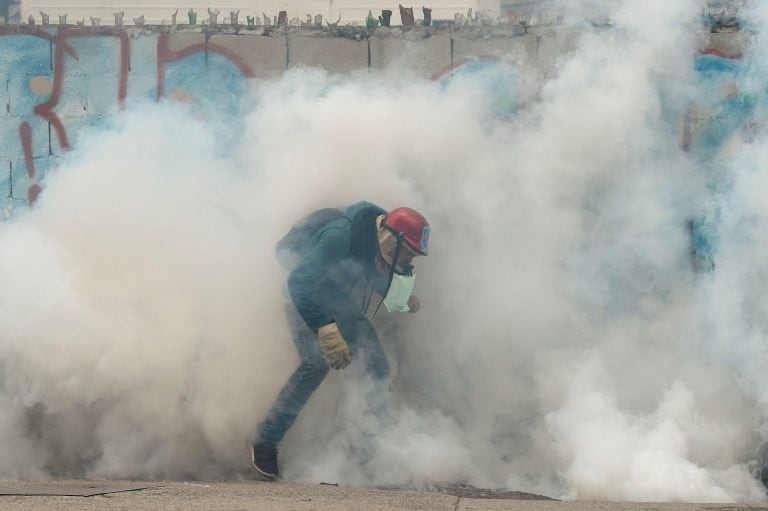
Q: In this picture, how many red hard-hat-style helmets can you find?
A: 1